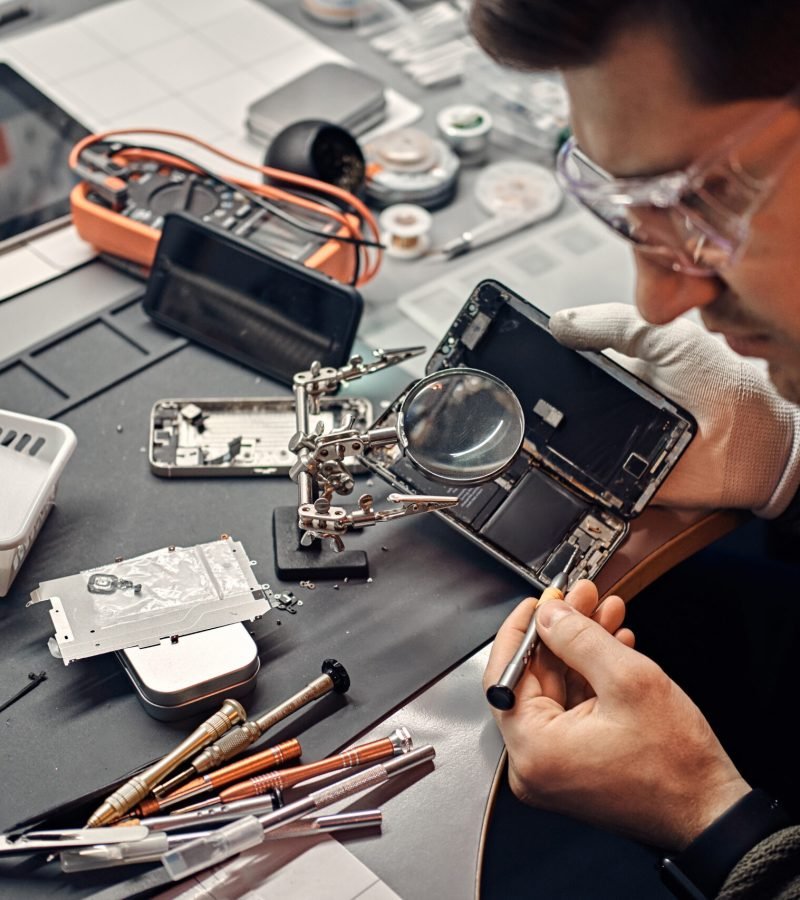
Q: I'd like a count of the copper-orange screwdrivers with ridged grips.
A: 2